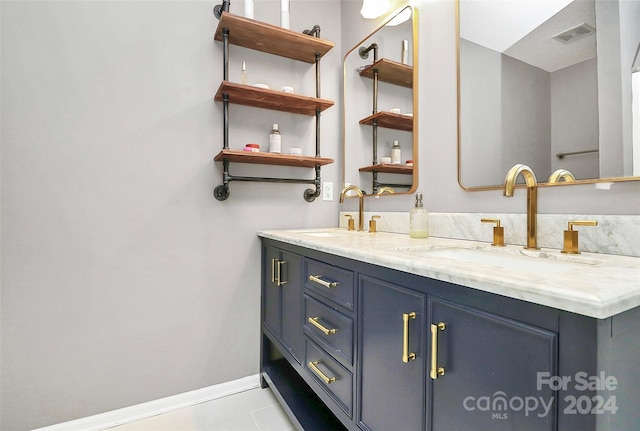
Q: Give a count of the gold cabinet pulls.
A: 7